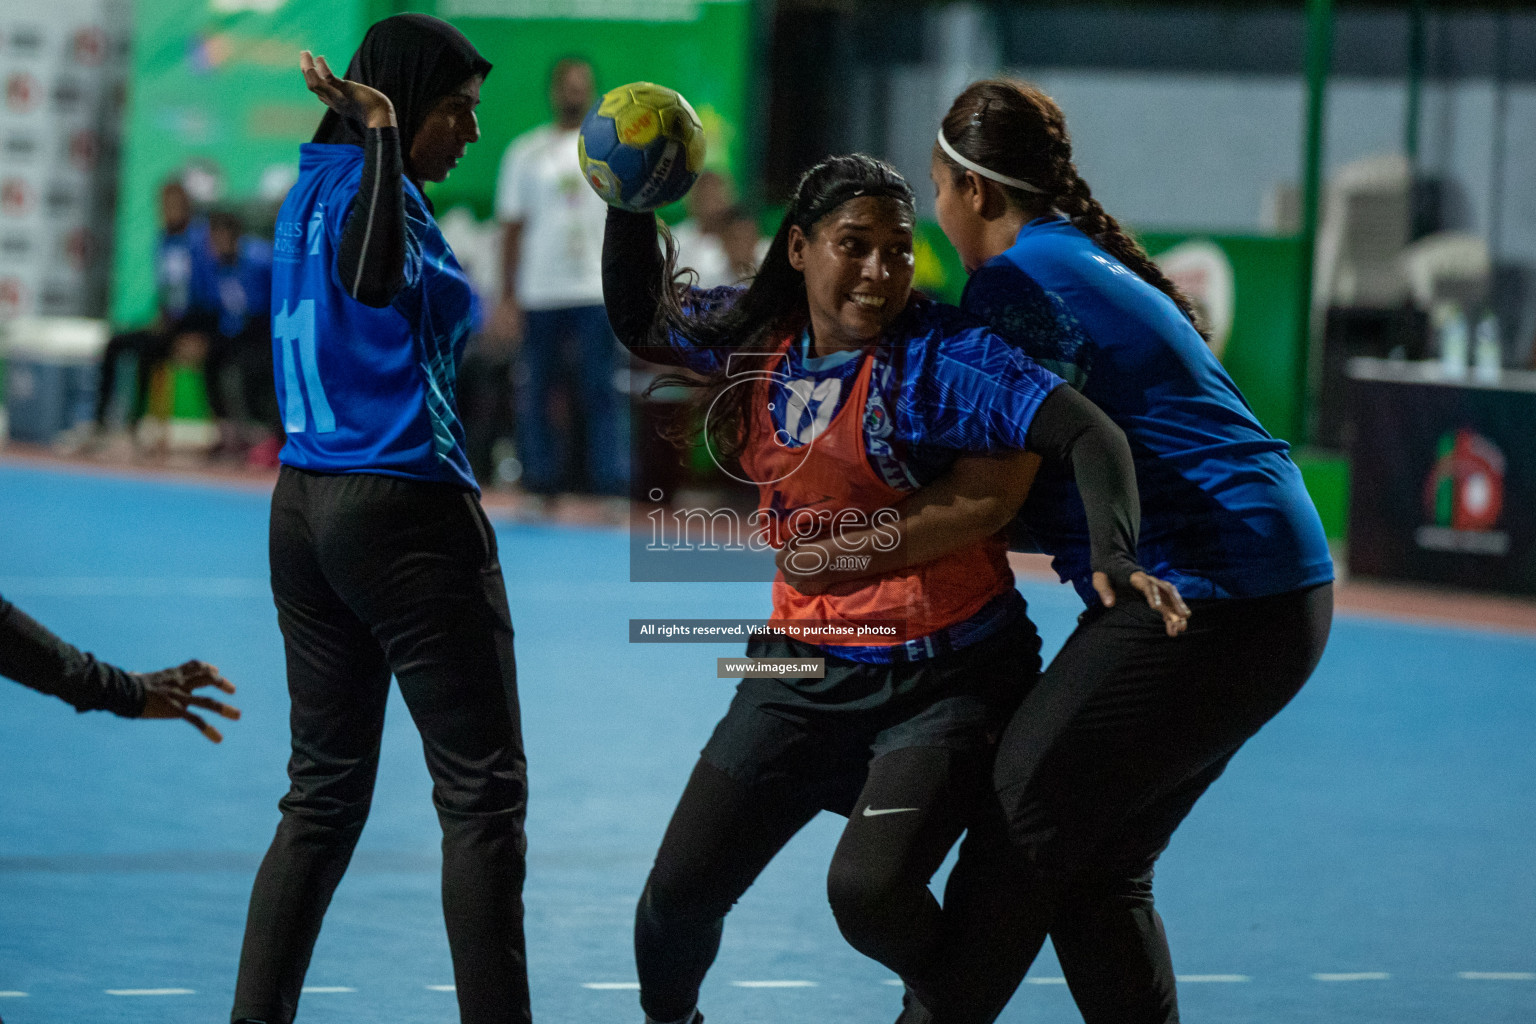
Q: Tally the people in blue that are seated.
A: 2